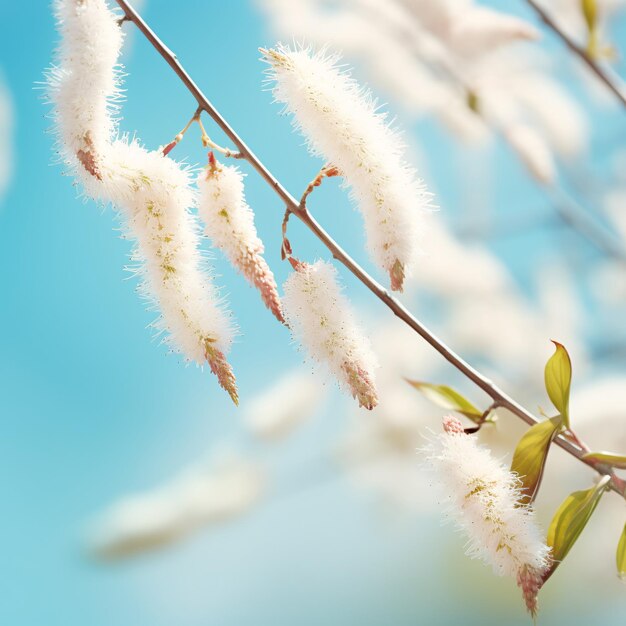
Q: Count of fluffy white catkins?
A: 6